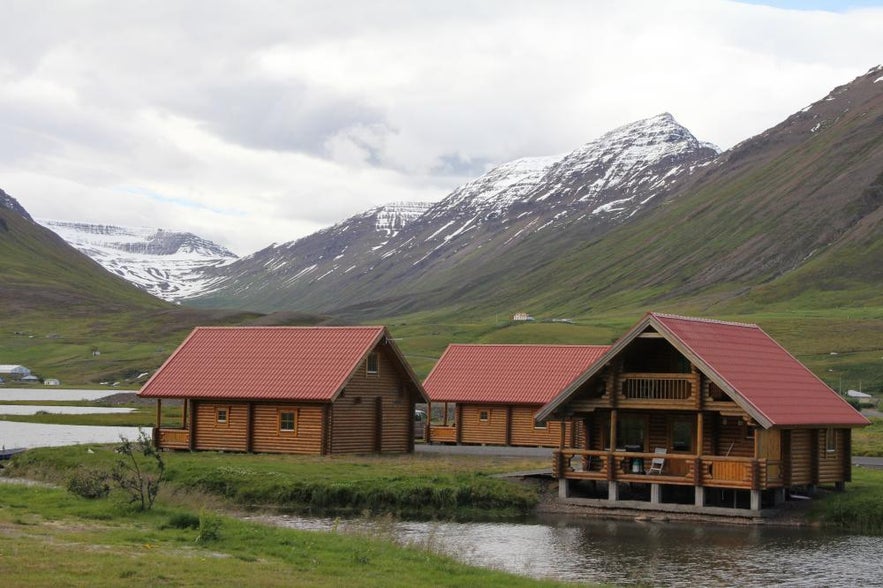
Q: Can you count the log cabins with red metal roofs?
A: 3